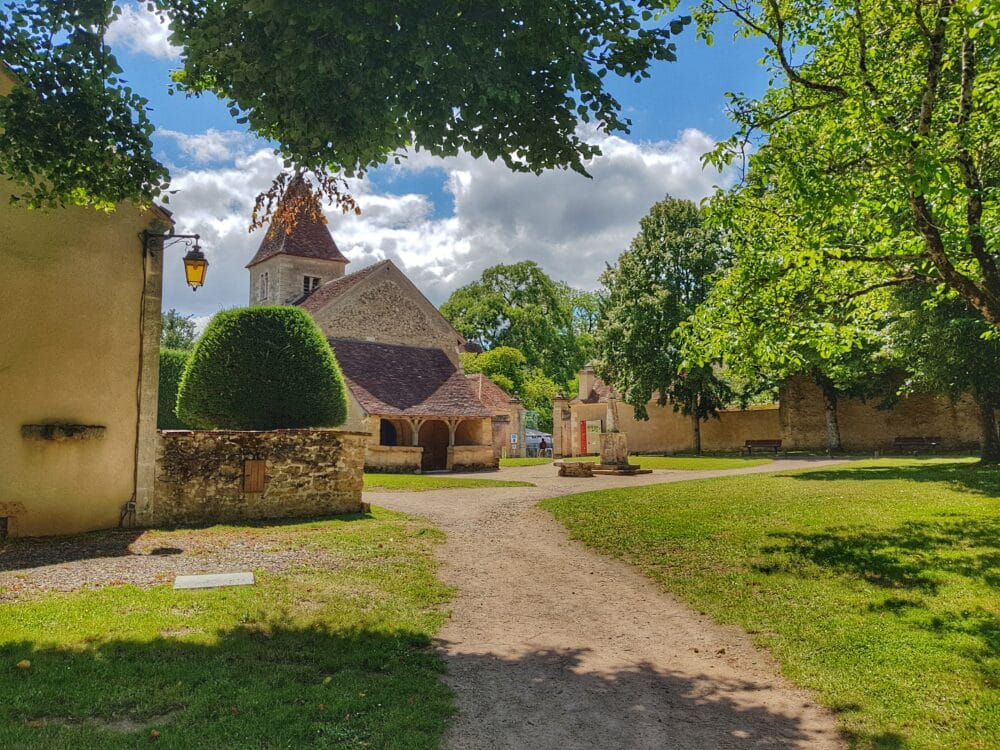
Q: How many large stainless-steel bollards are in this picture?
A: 0